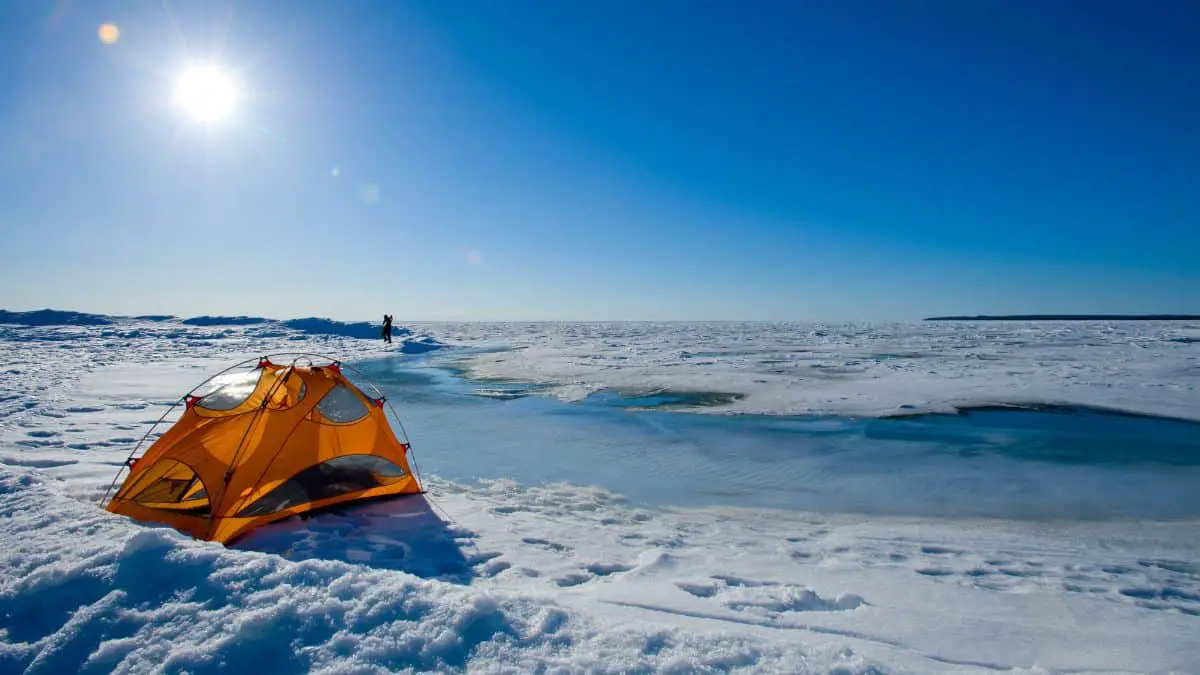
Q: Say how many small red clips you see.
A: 6